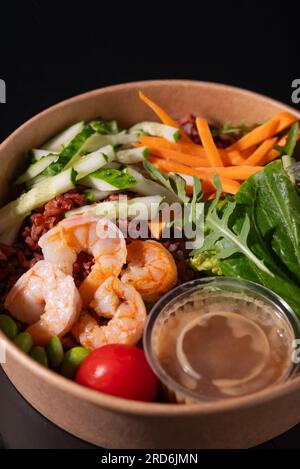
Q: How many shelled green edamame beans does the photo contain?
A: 5